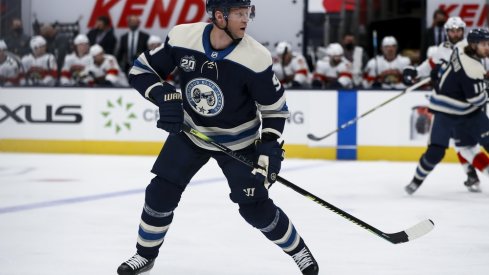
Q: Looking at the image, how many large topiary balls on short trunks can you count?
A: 0